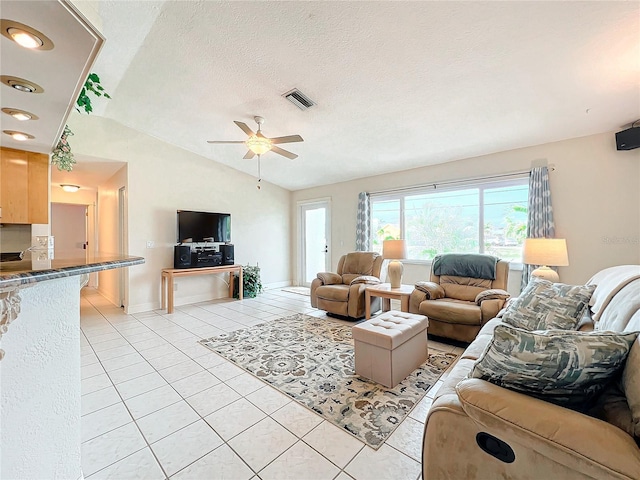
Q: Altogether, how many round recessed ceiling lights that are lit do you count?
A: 3